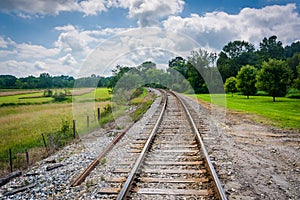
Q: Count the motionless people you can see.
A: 0